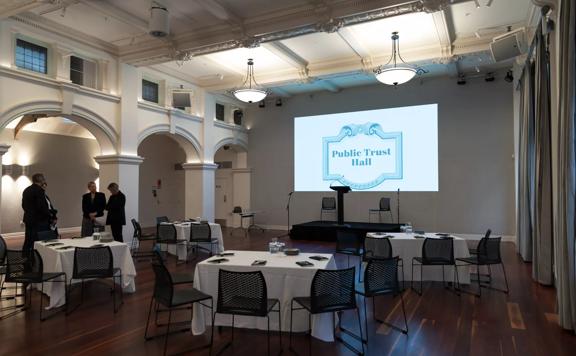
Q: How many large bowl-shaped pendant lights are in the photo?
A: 2